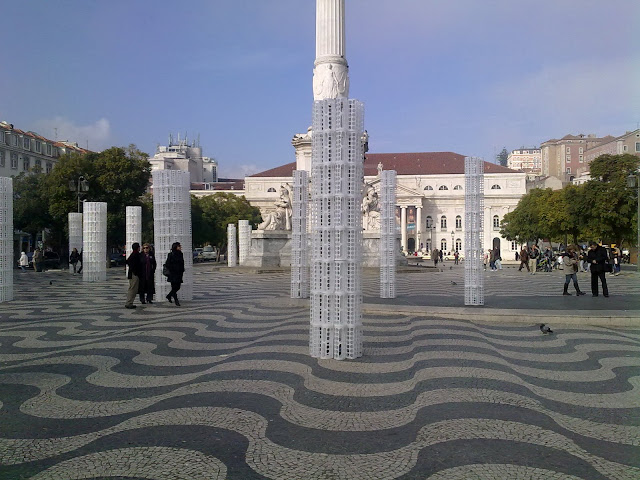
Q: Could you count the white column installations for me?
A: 11